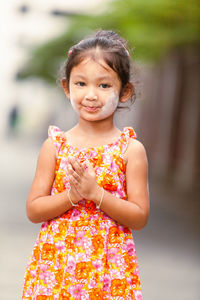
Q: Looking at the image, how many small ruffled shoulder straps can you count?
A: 2